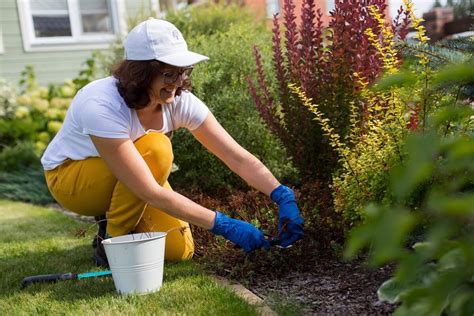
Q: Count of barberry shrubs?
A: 2